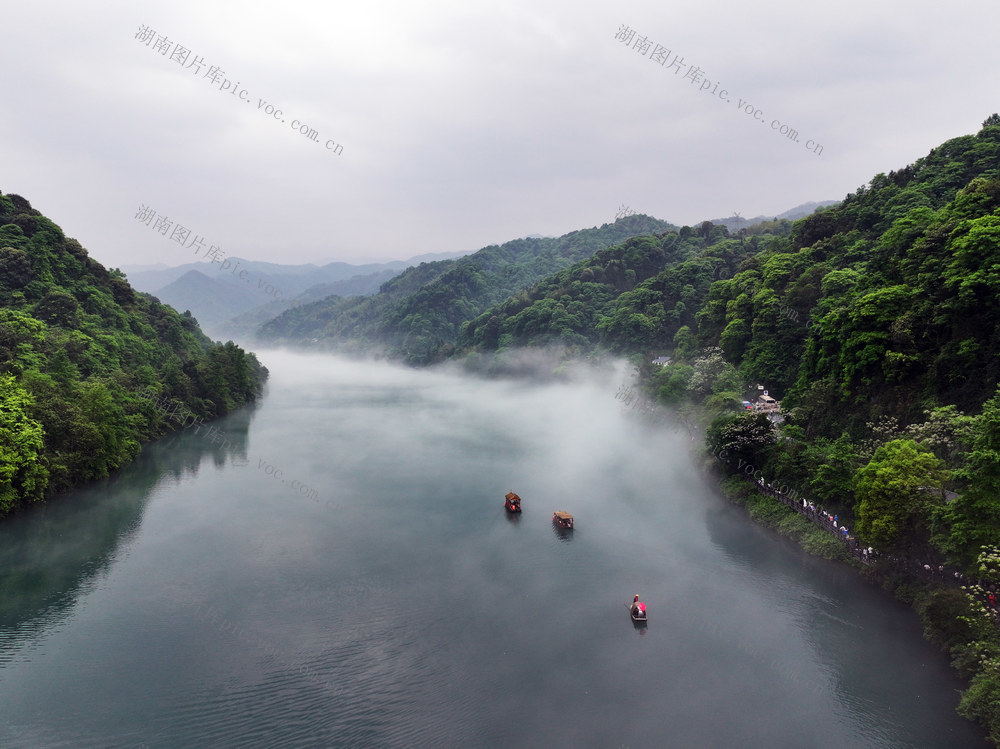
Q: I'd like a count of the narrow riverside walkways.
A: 1